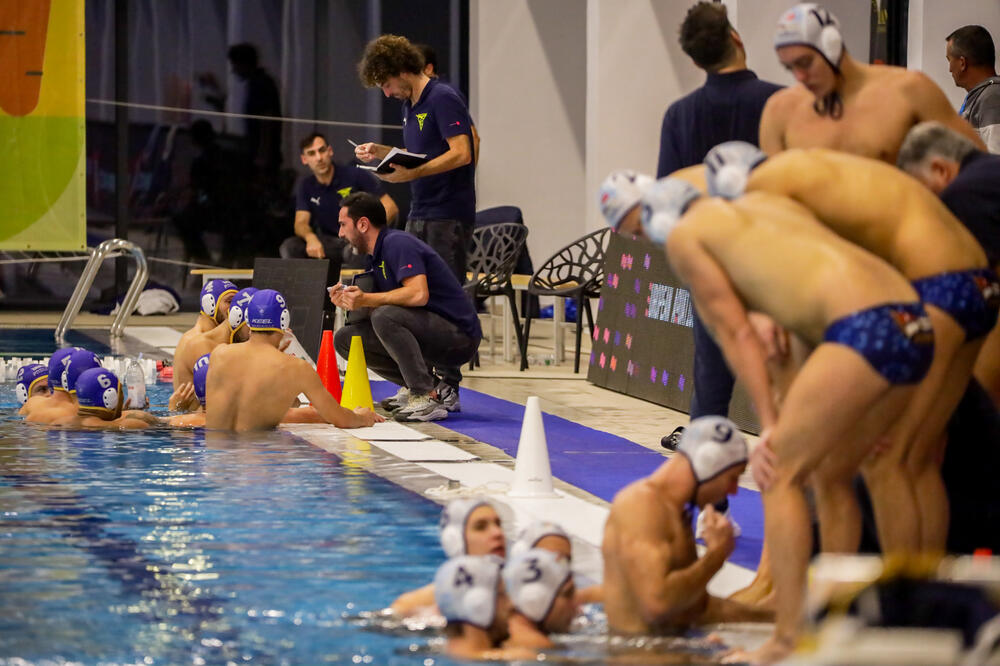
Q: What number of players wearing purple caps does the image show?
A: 8